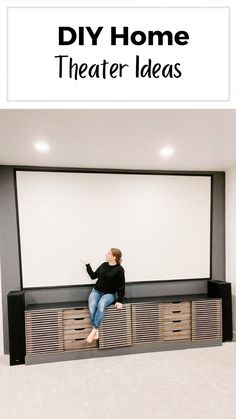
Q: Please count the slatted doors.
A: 4